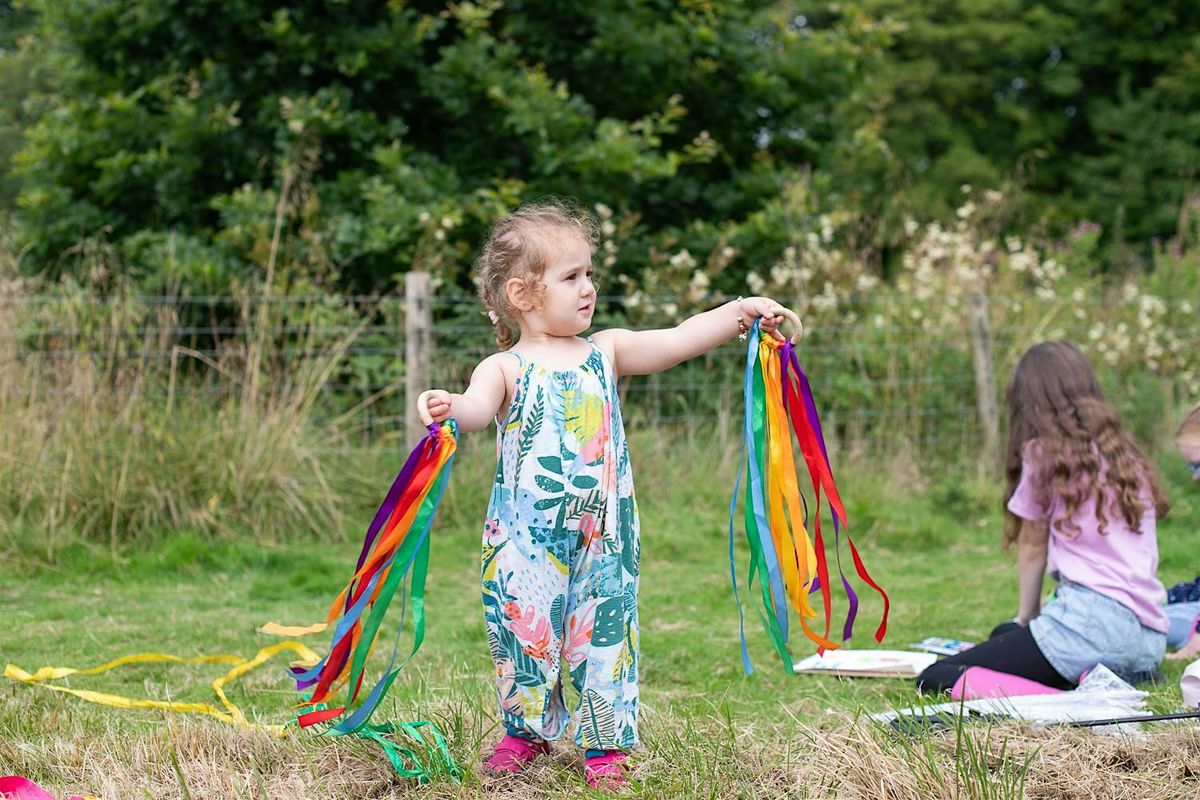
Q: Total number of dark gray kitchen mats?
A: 0